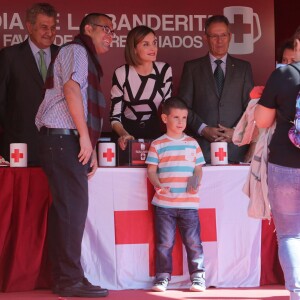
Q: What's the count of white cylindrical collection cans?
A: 3